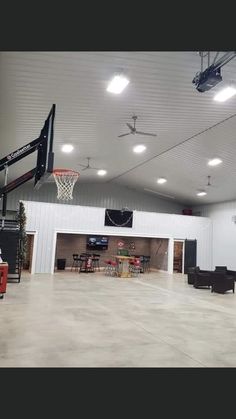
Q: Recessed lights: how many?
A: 8